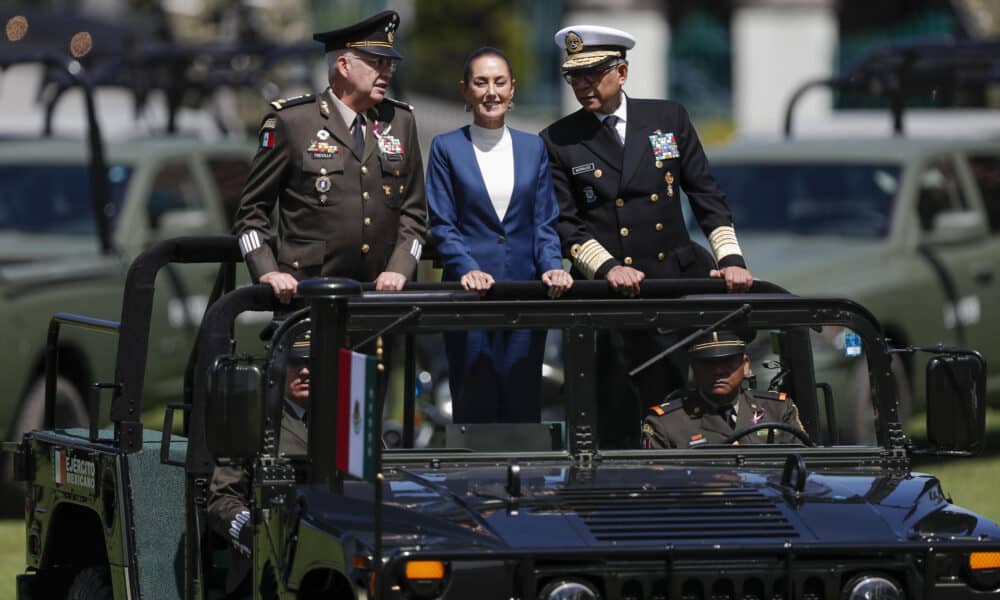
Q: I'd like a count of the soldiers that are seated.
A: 2